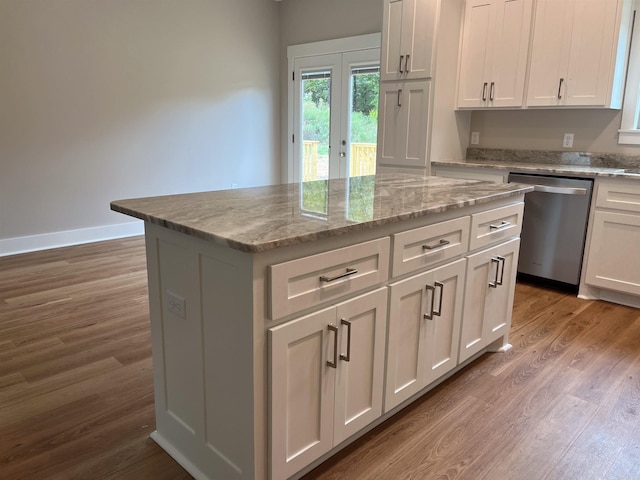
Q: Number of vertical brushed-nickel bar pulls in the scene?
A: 12